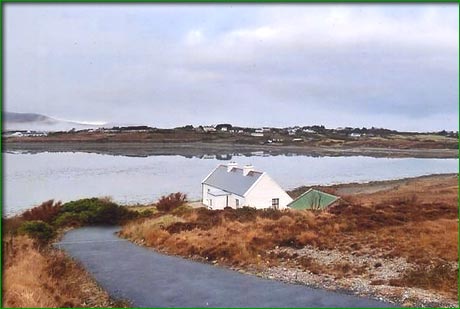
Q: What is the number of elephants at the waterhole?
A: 0